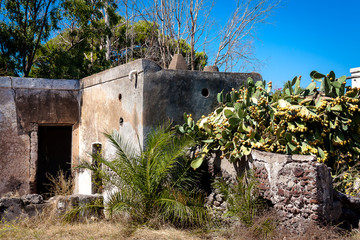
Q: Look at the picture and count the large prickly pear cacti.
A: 1